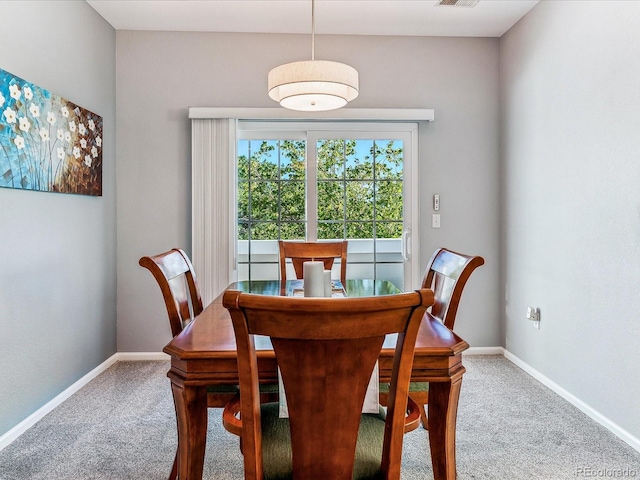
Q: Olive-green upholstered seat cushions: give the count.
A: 3